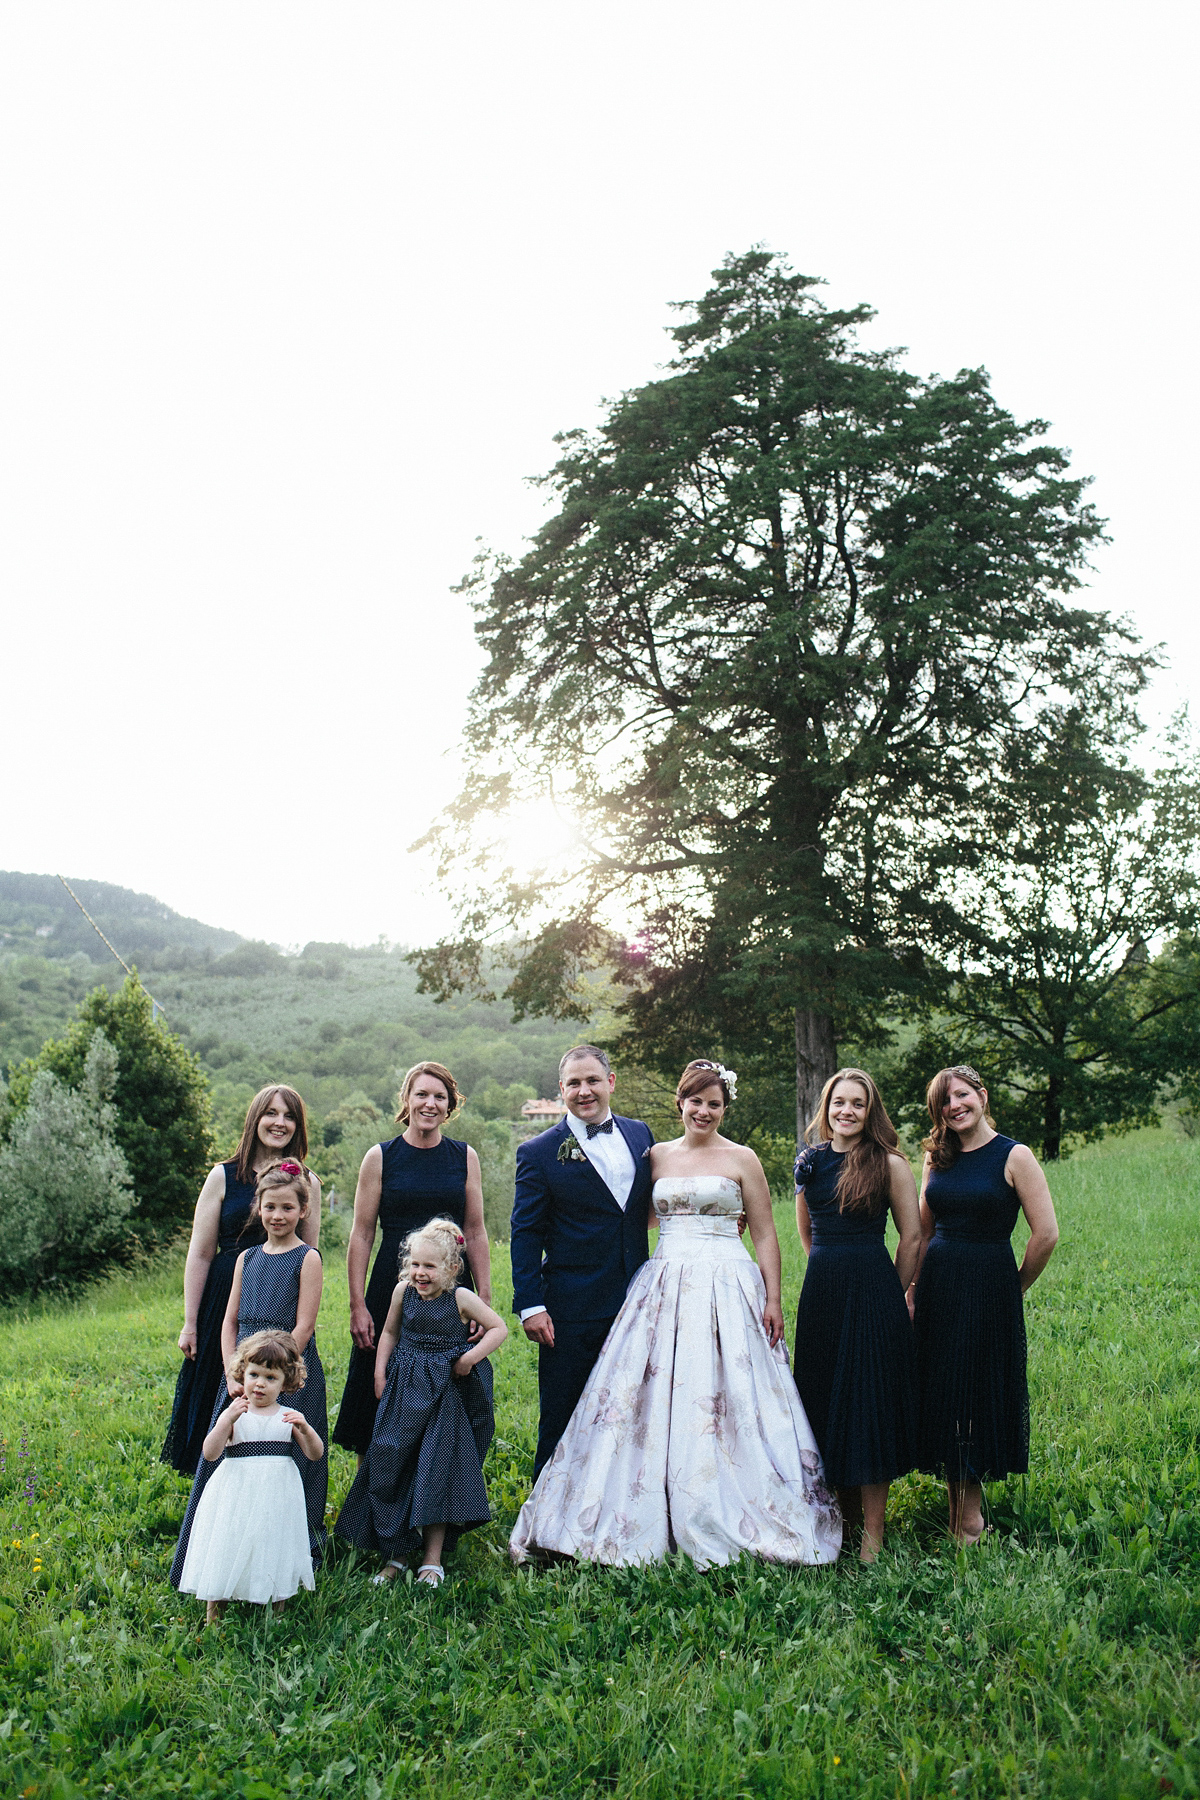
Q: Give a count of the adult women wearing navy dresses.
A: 4